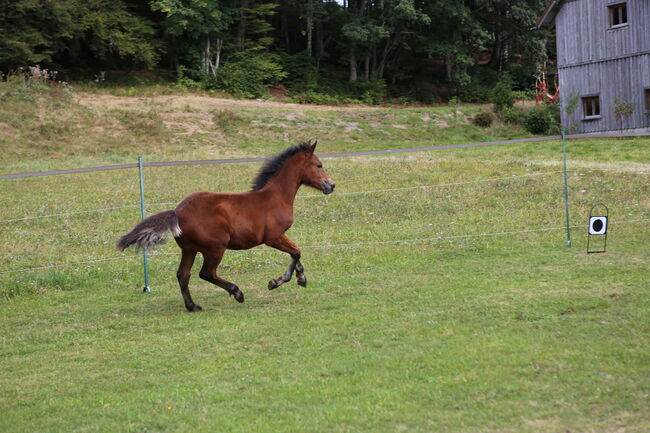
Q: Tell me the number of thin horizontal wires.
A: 2